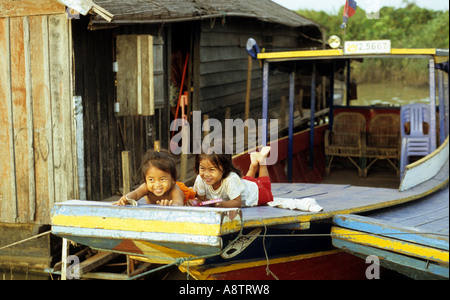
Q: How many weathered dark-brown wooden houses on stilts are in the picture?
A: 1